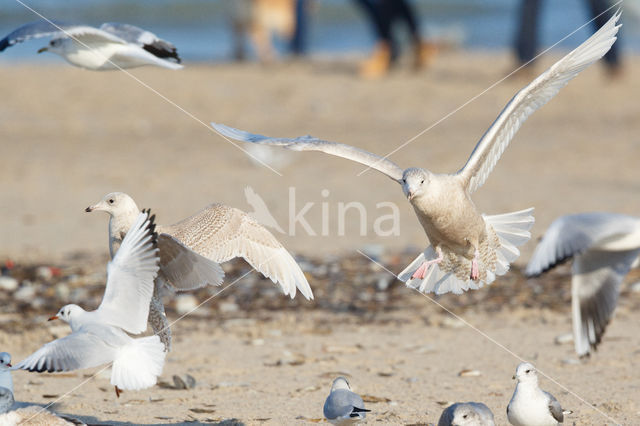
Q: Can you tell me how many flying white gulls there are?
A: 5